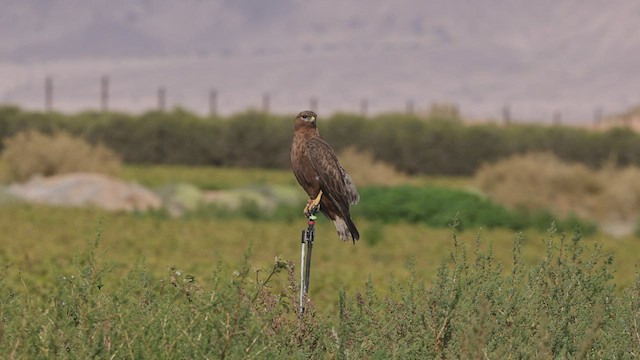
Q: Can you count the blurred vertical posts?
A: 11